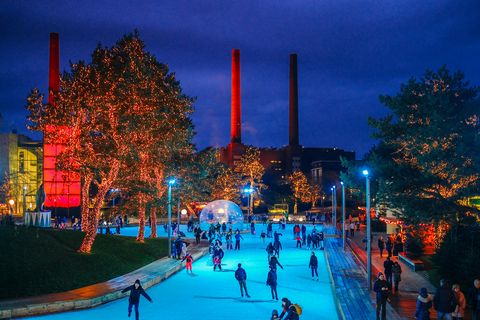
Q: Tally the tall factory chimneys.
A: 3